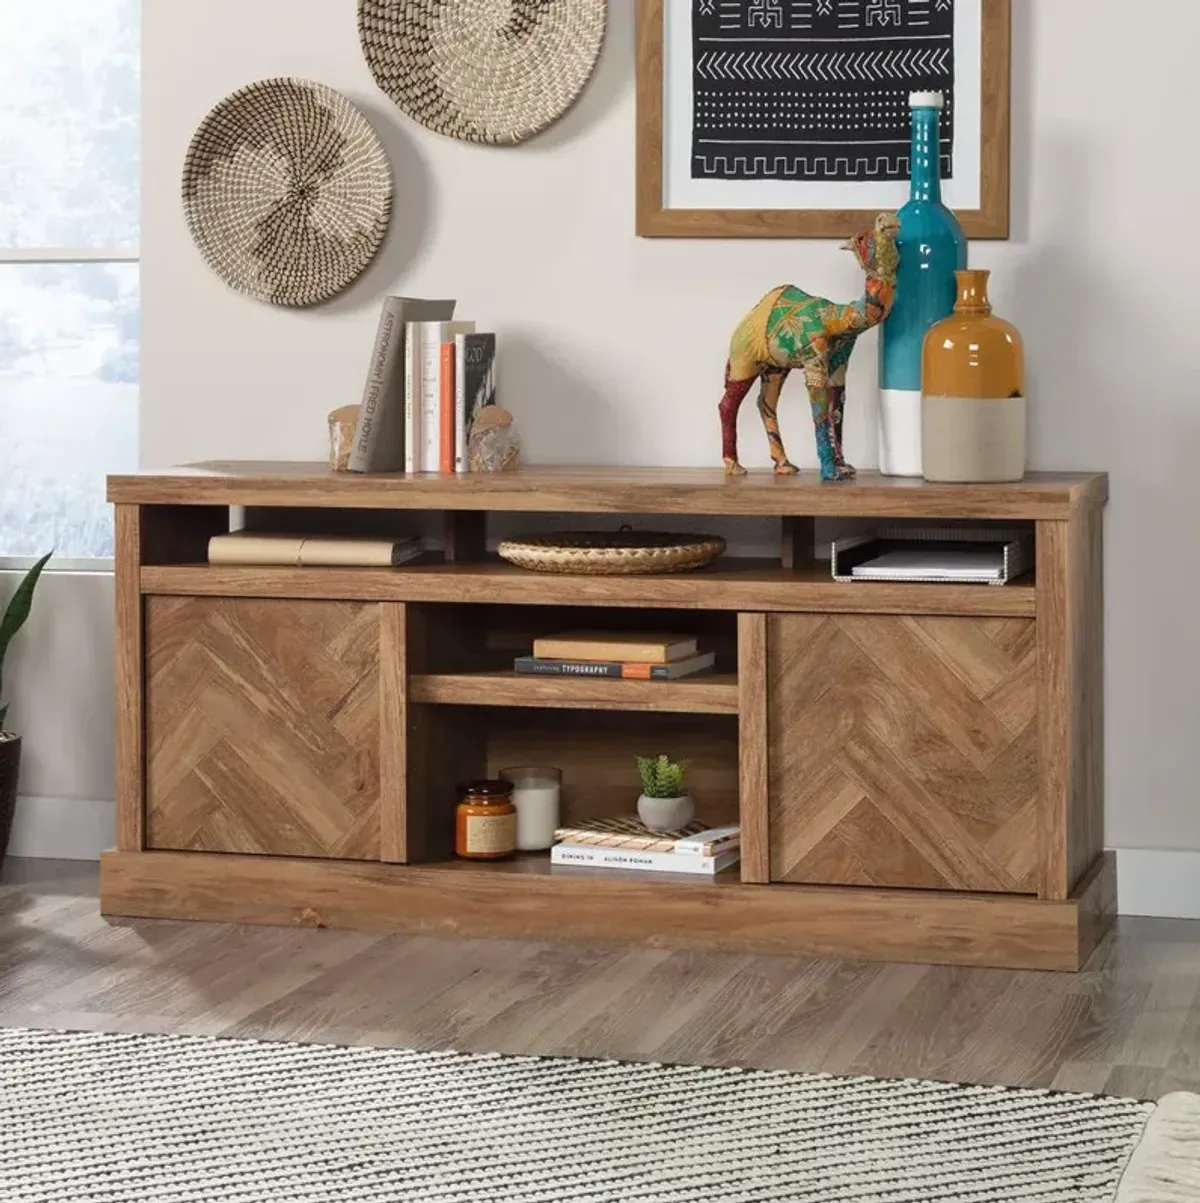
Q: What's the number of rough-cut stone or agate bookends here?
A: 2